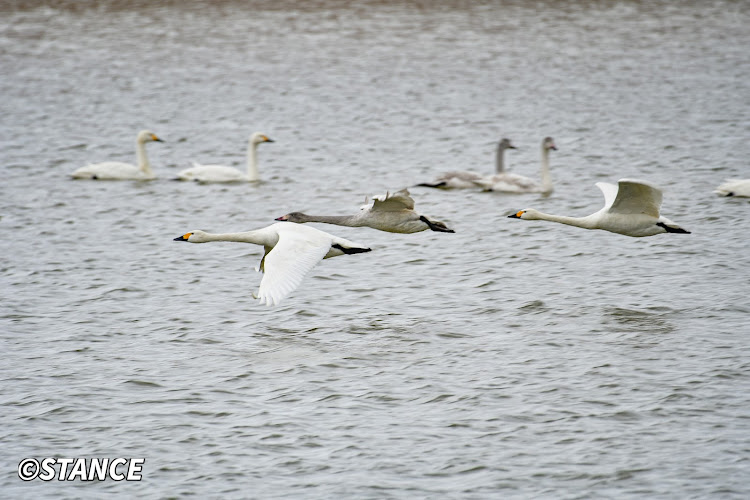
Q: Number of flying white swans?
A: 2